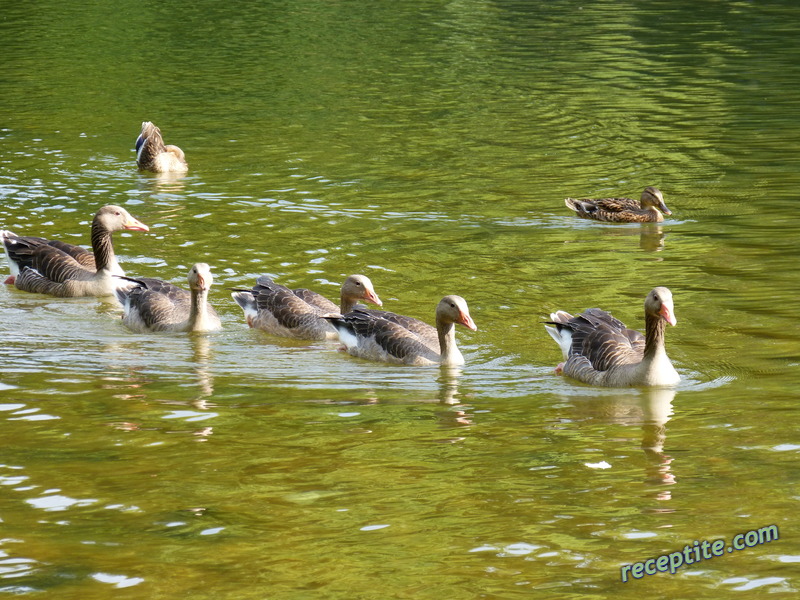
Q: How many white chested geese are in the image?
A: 5